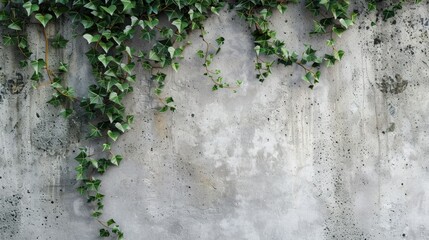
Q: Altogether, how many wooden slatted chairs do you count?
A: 0